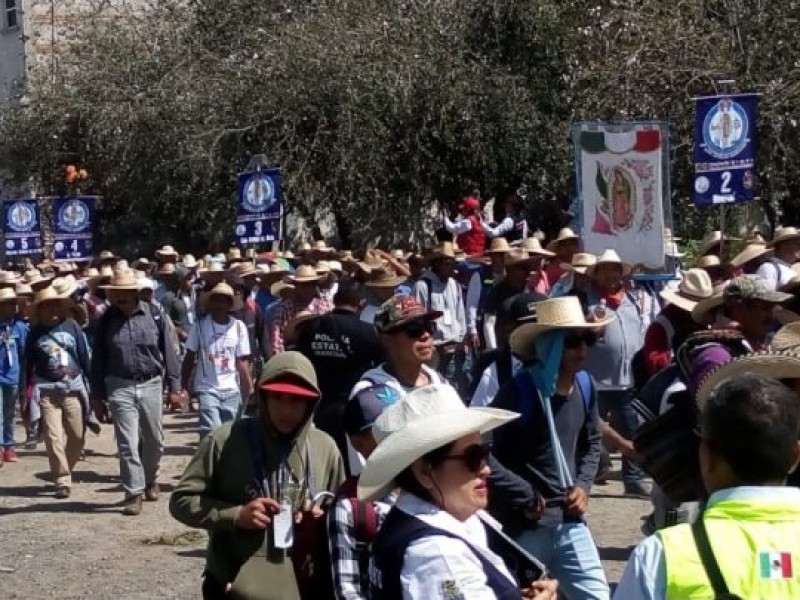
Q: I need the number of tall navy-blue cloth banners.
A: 4